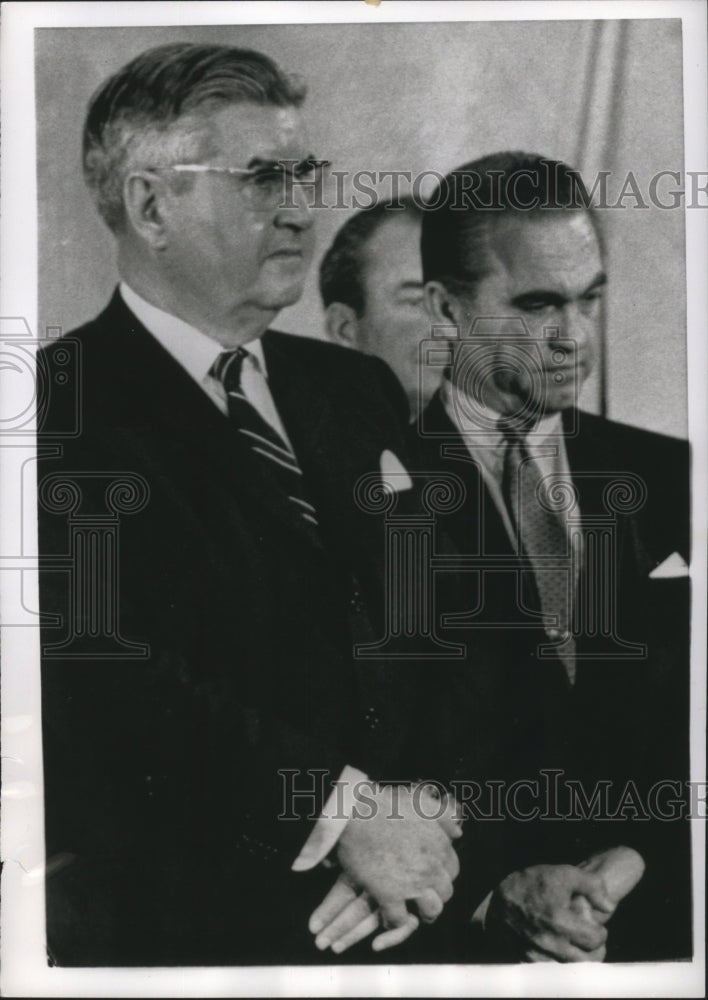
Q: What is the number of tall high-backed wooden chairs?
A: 0